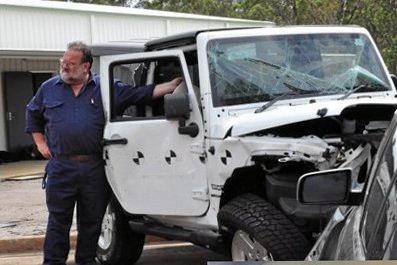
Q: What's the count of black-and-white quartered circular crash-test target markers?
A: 4